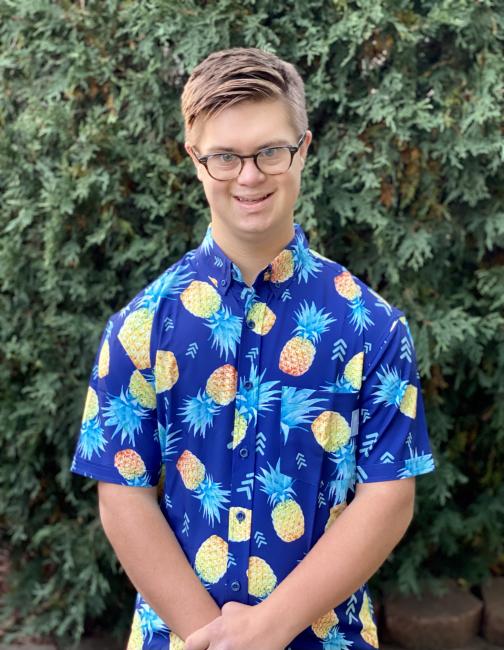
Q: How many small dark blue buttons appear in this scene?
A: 7